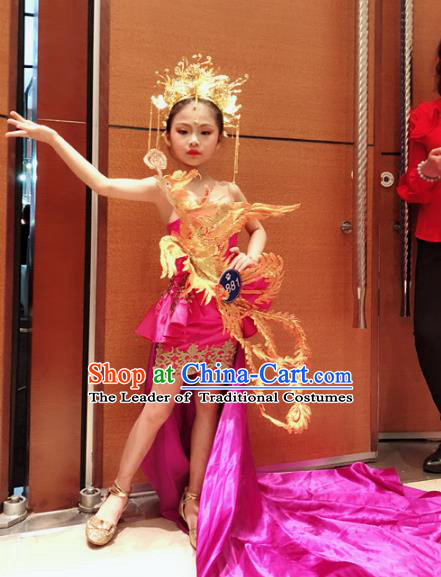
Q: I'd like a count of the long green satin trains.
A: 0